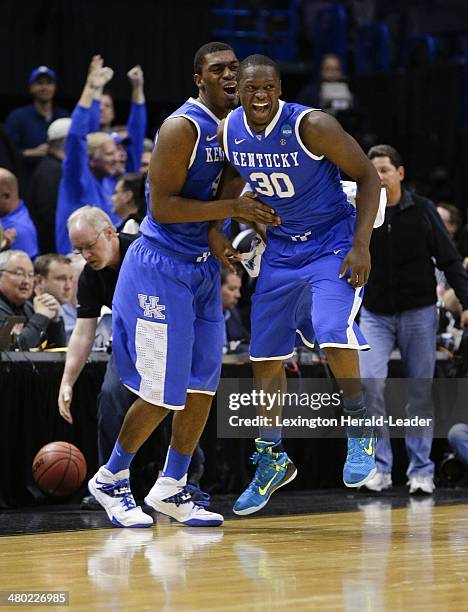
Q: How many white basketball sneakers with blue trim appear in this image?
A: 2